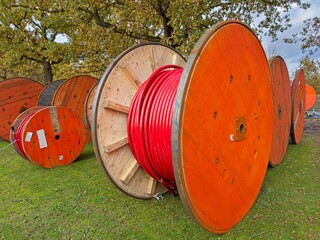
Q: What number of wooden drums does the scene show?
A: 8